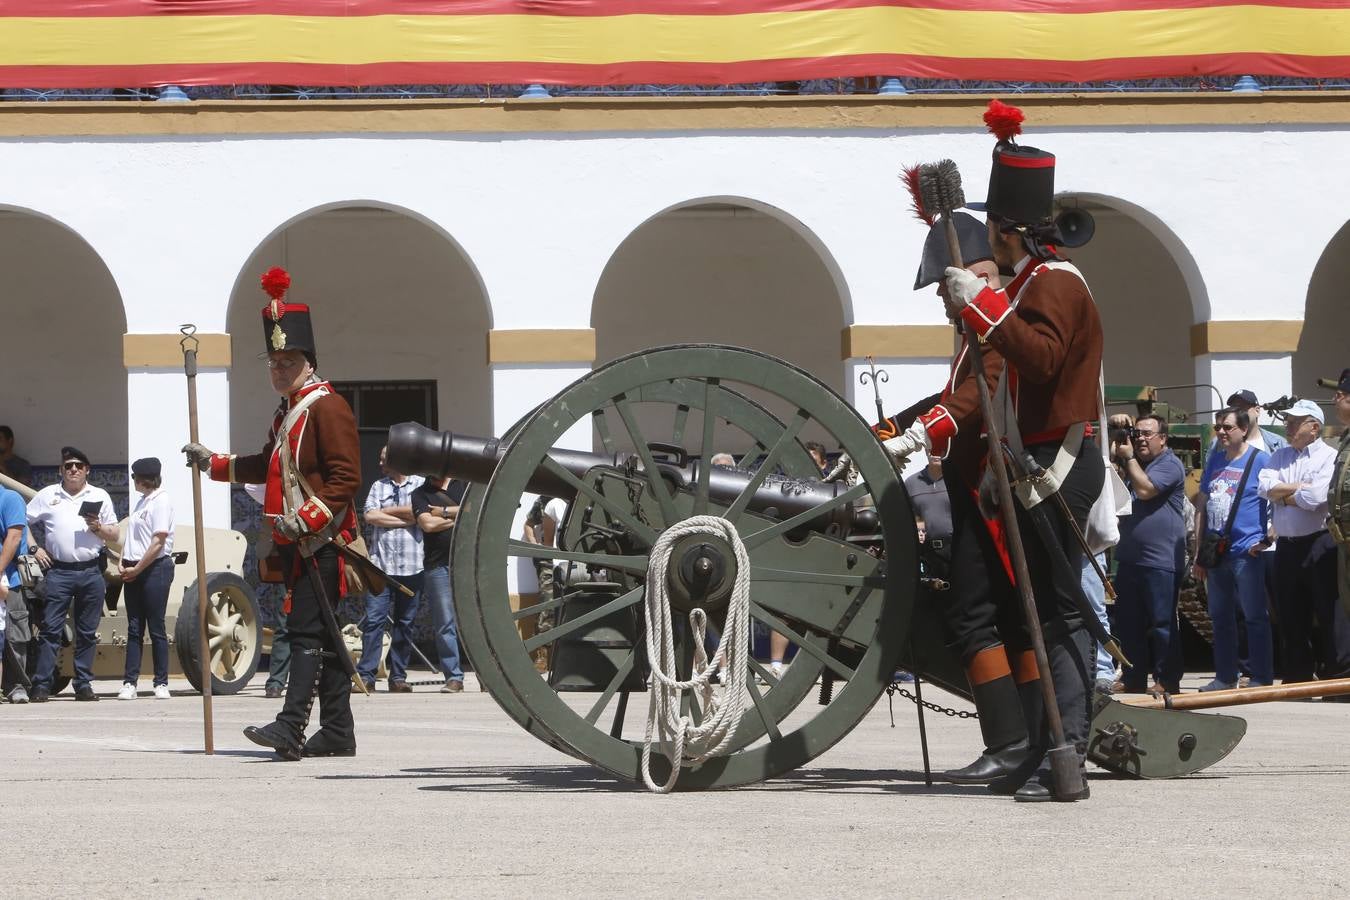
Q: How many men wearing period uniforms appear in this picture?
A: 3